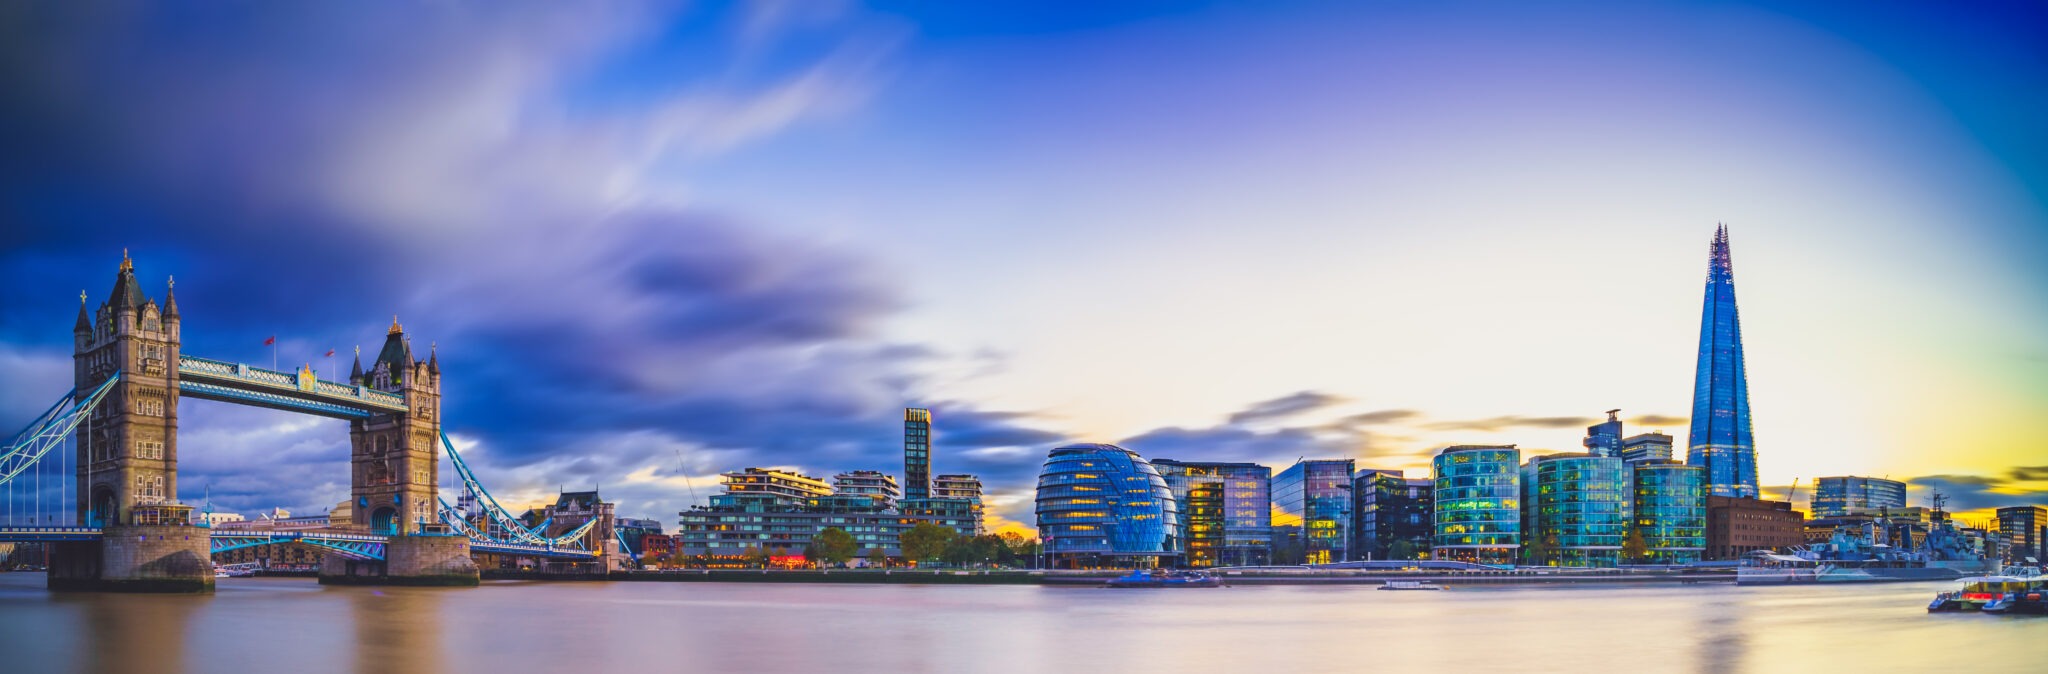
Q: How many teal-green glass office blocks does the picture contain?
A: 3